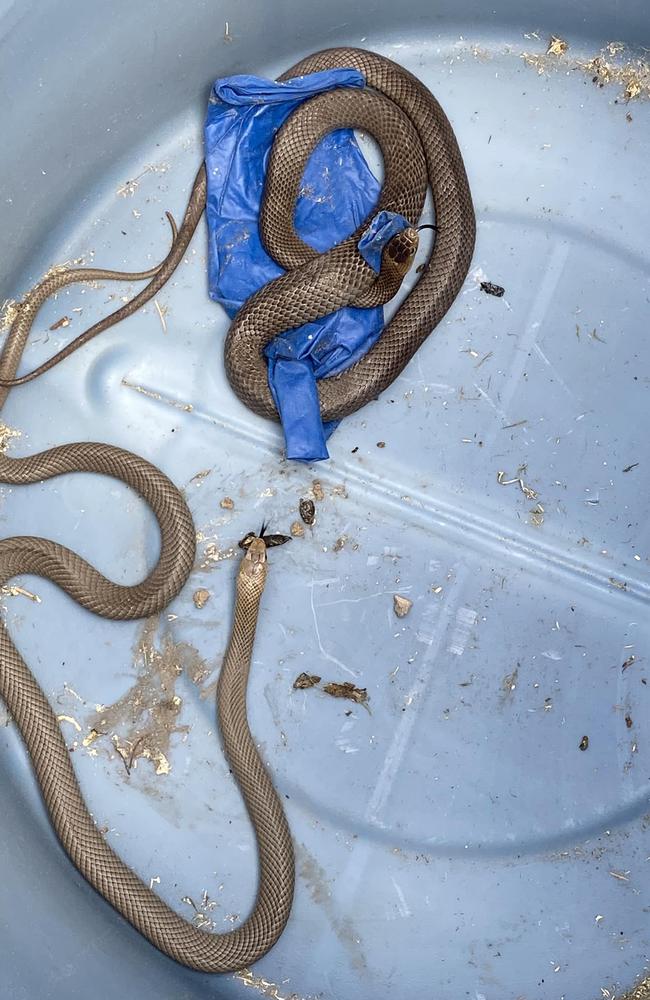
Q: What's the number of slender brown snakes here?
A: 2